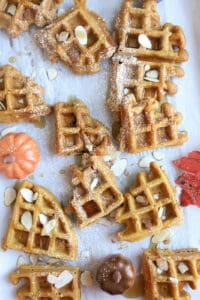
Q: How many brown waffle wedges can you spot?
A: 12